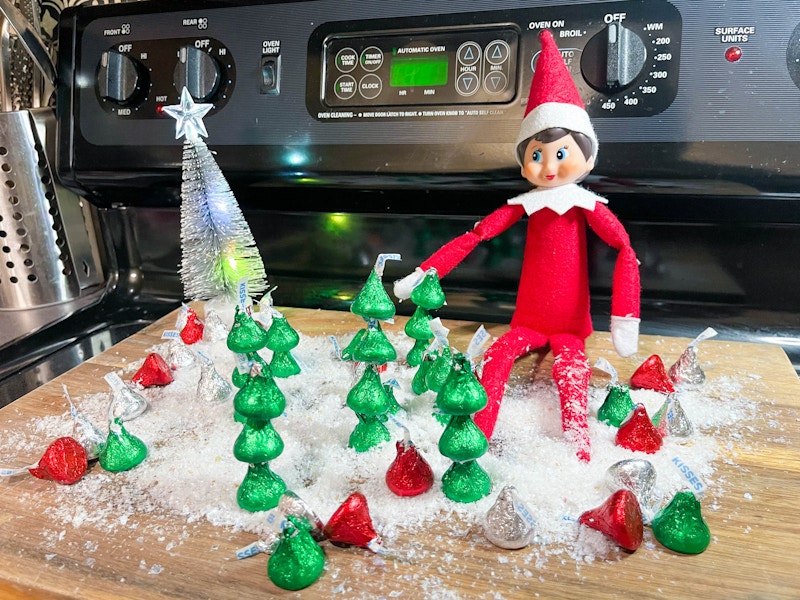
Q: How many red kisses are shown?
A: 8